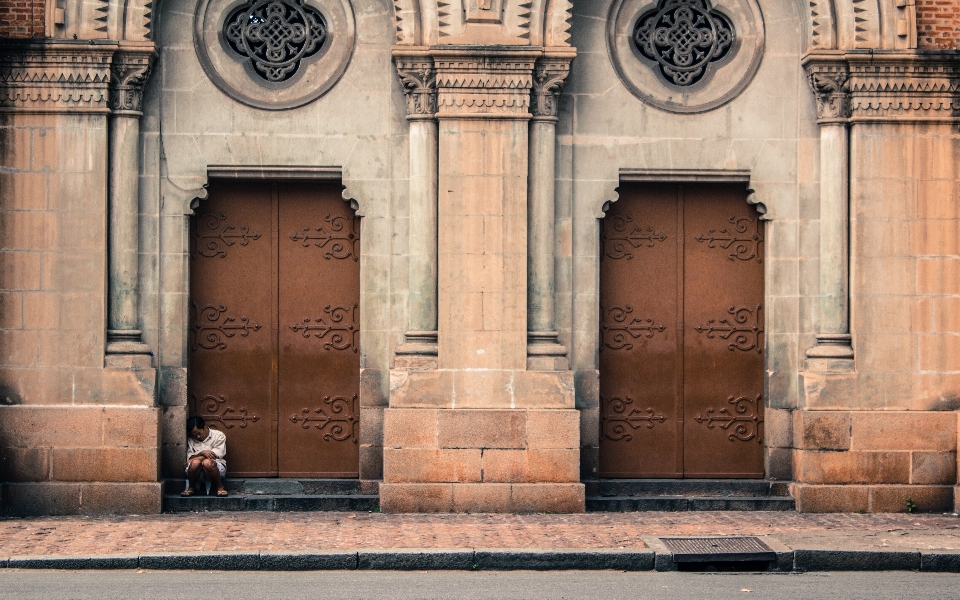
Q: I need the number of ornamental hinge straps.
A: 12